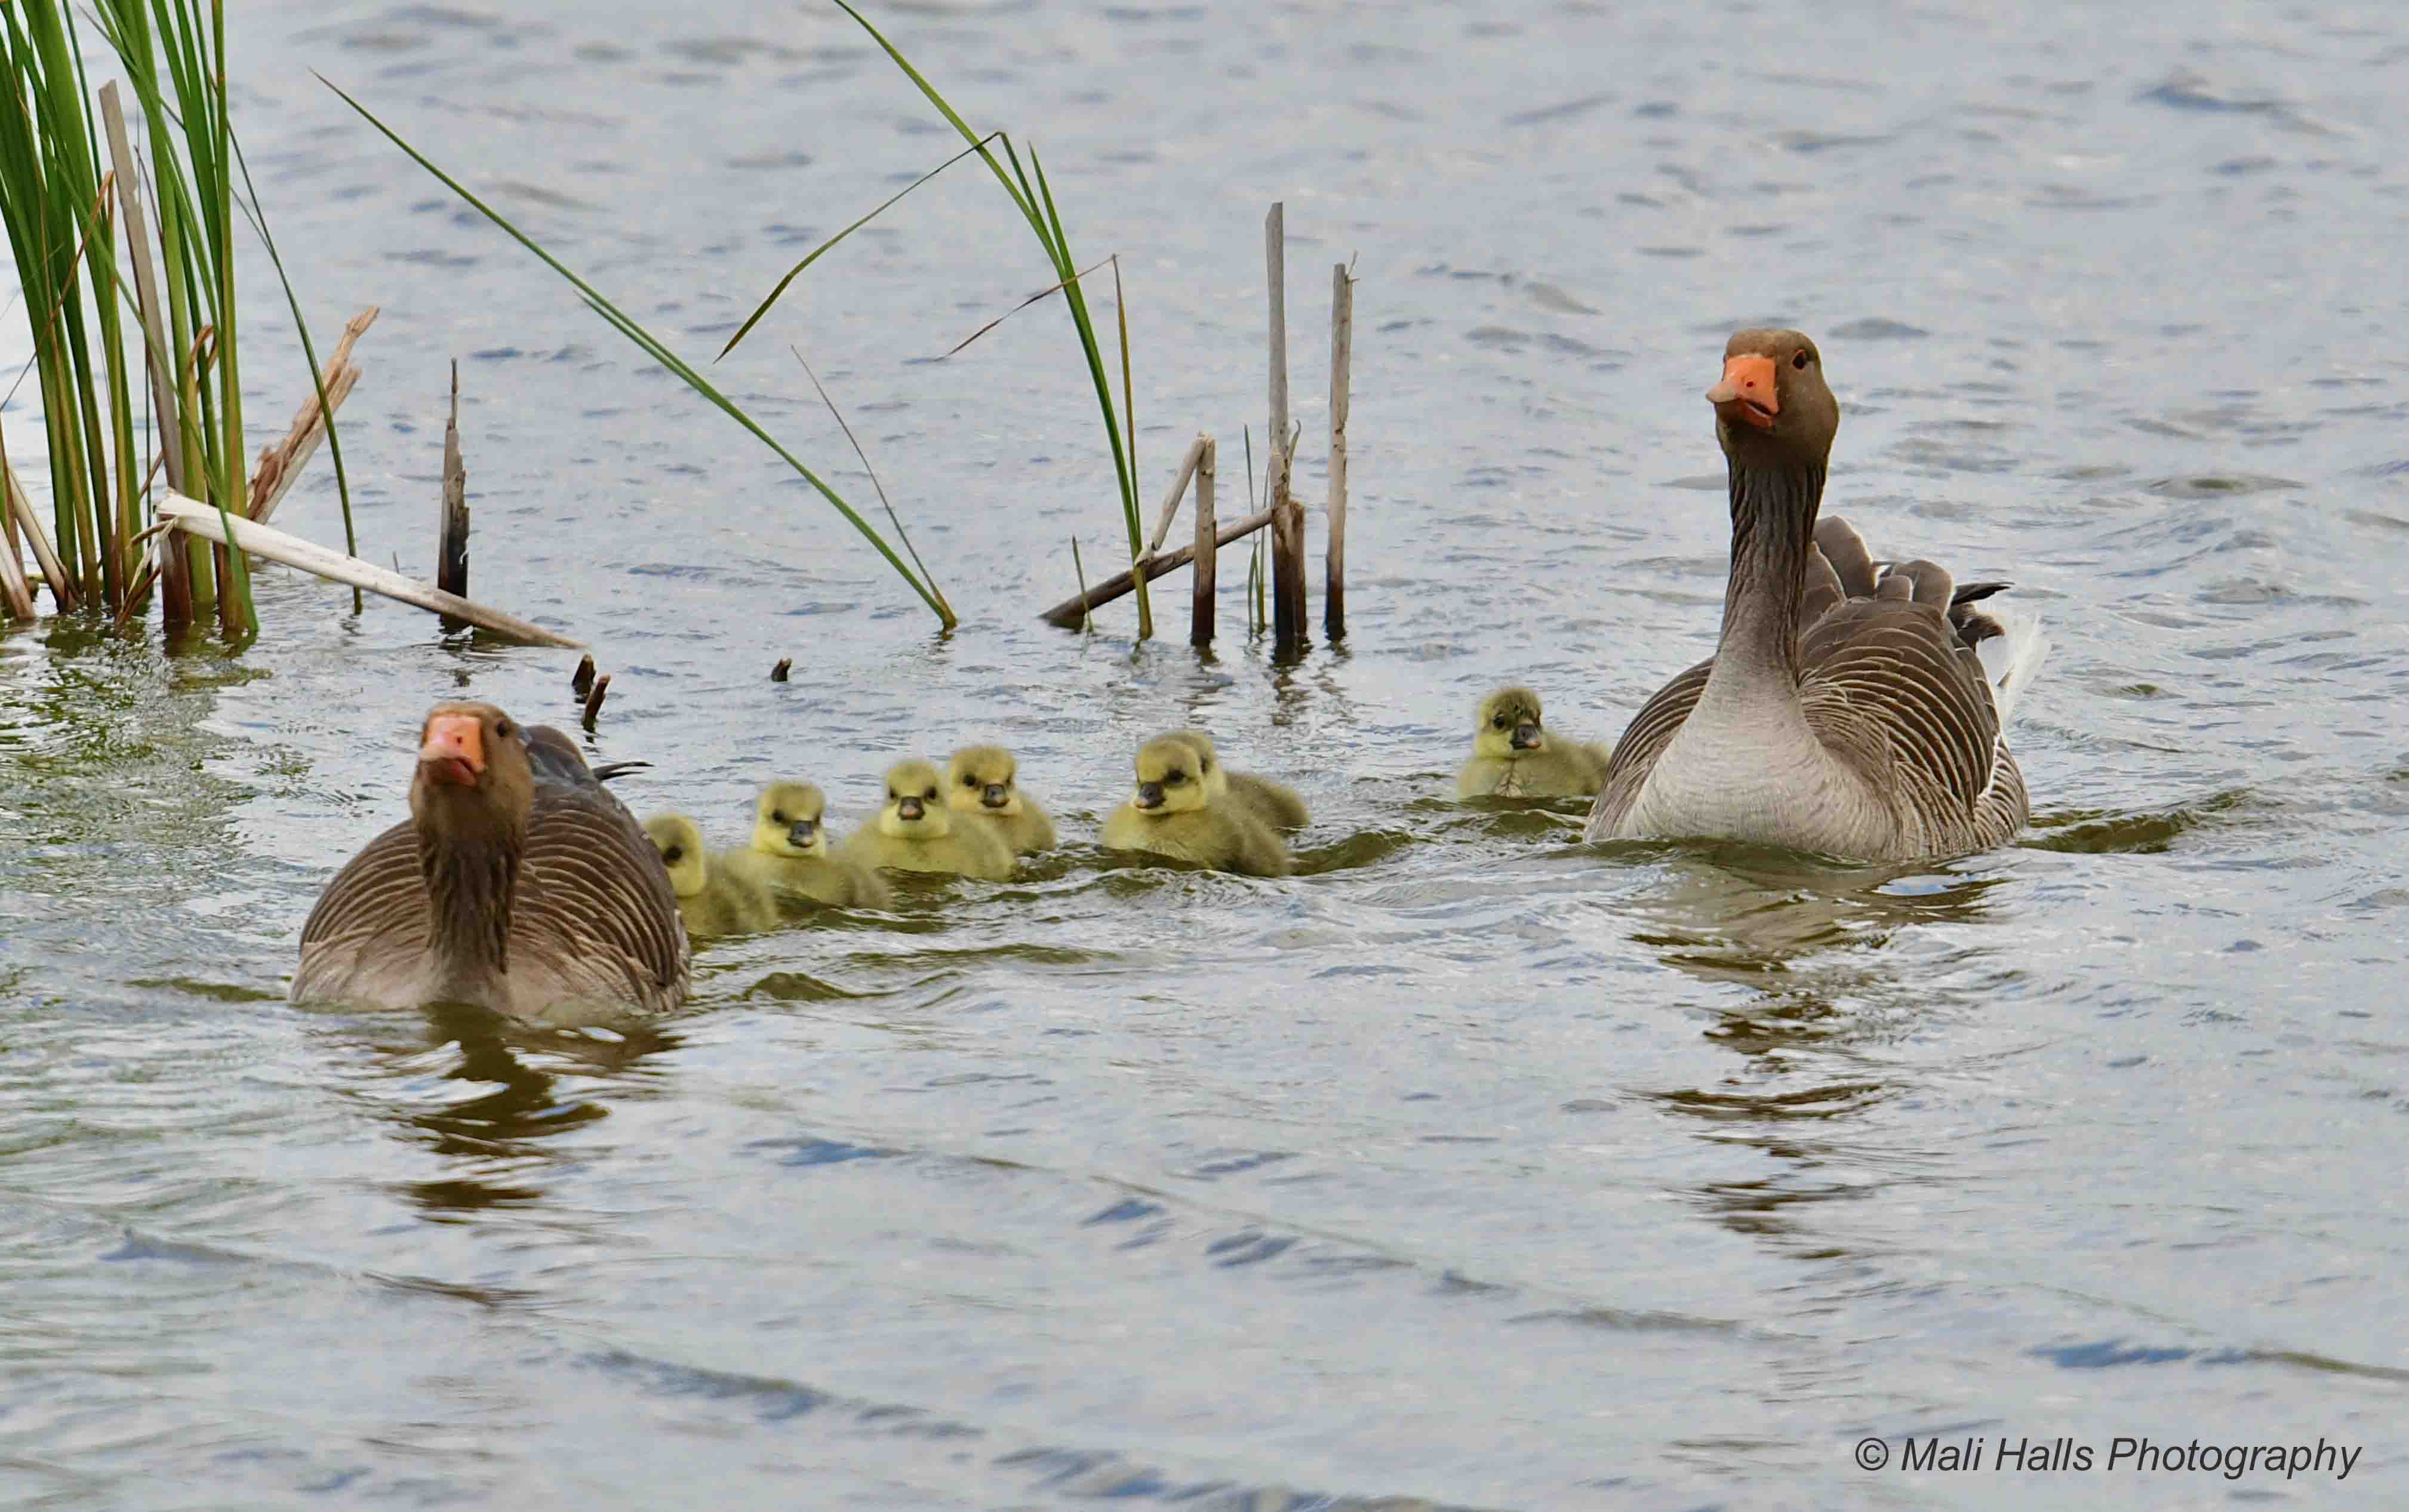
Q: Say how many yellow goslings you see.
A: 7